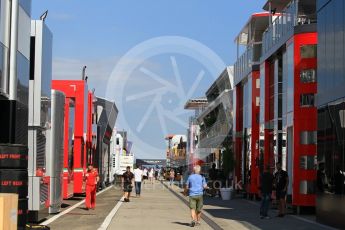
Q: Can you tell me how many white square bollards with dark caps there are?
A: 0